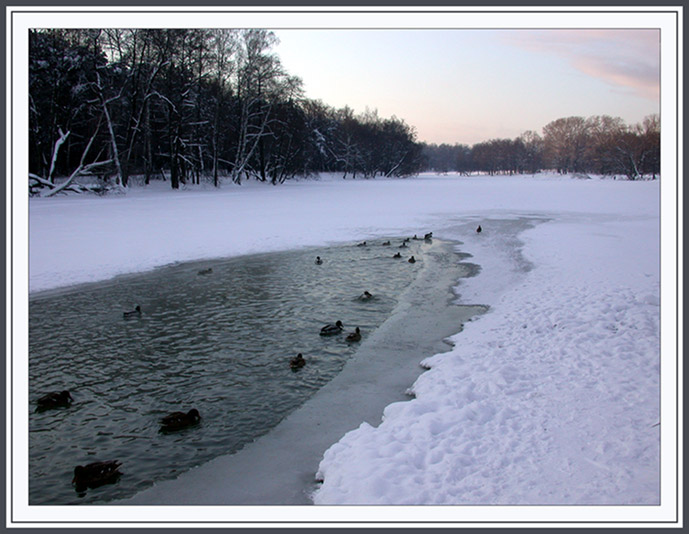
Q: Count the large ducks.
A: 3